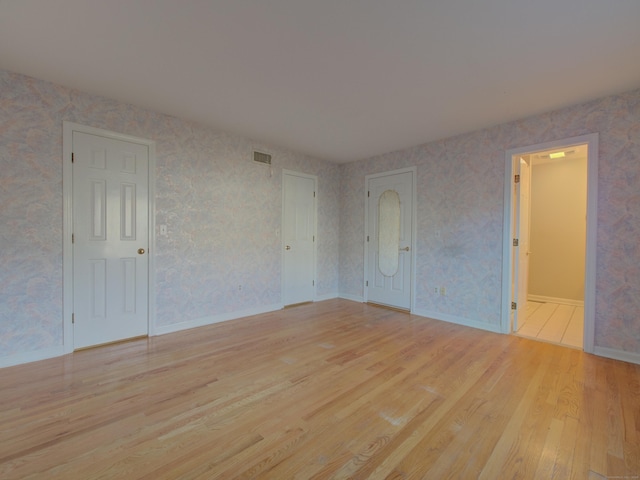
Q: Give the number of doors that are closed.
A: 3